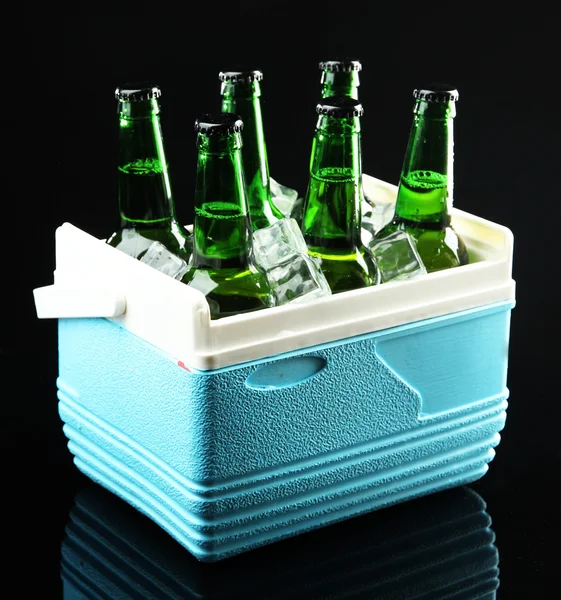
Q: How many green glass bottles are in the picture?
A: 6